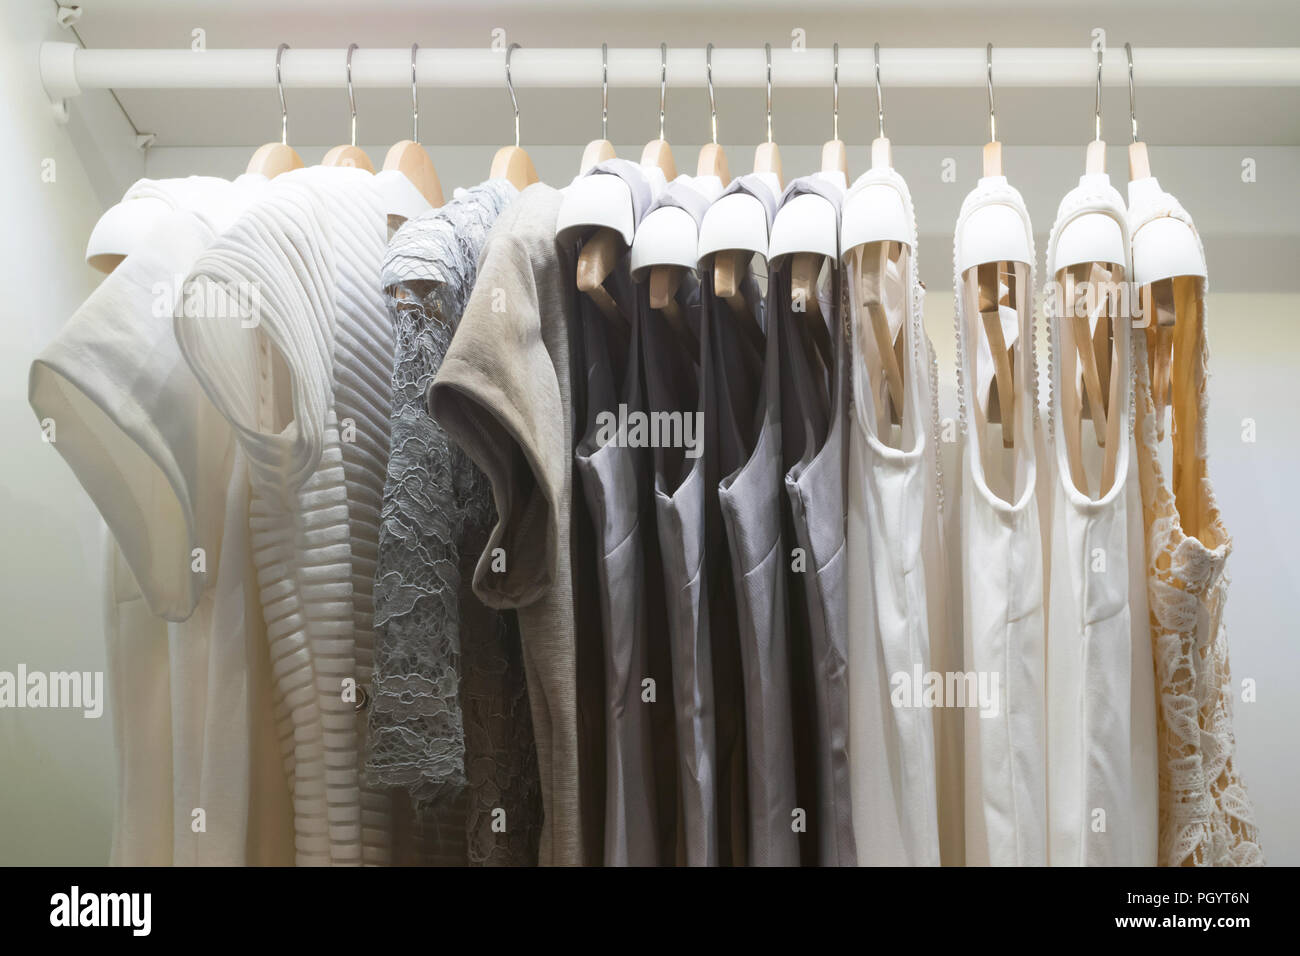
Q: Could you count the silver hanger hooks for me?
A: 13